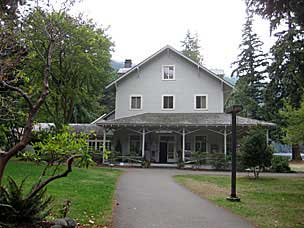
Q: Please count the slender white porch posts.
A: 5